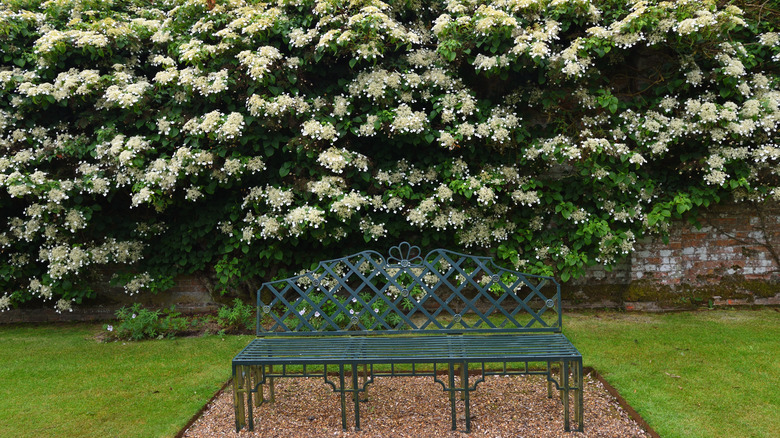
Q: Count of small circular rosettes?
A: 8